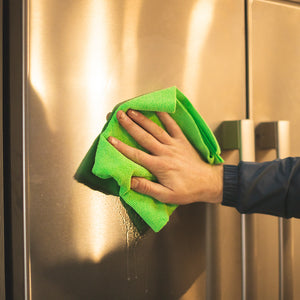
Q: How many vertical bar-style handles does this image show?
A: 2